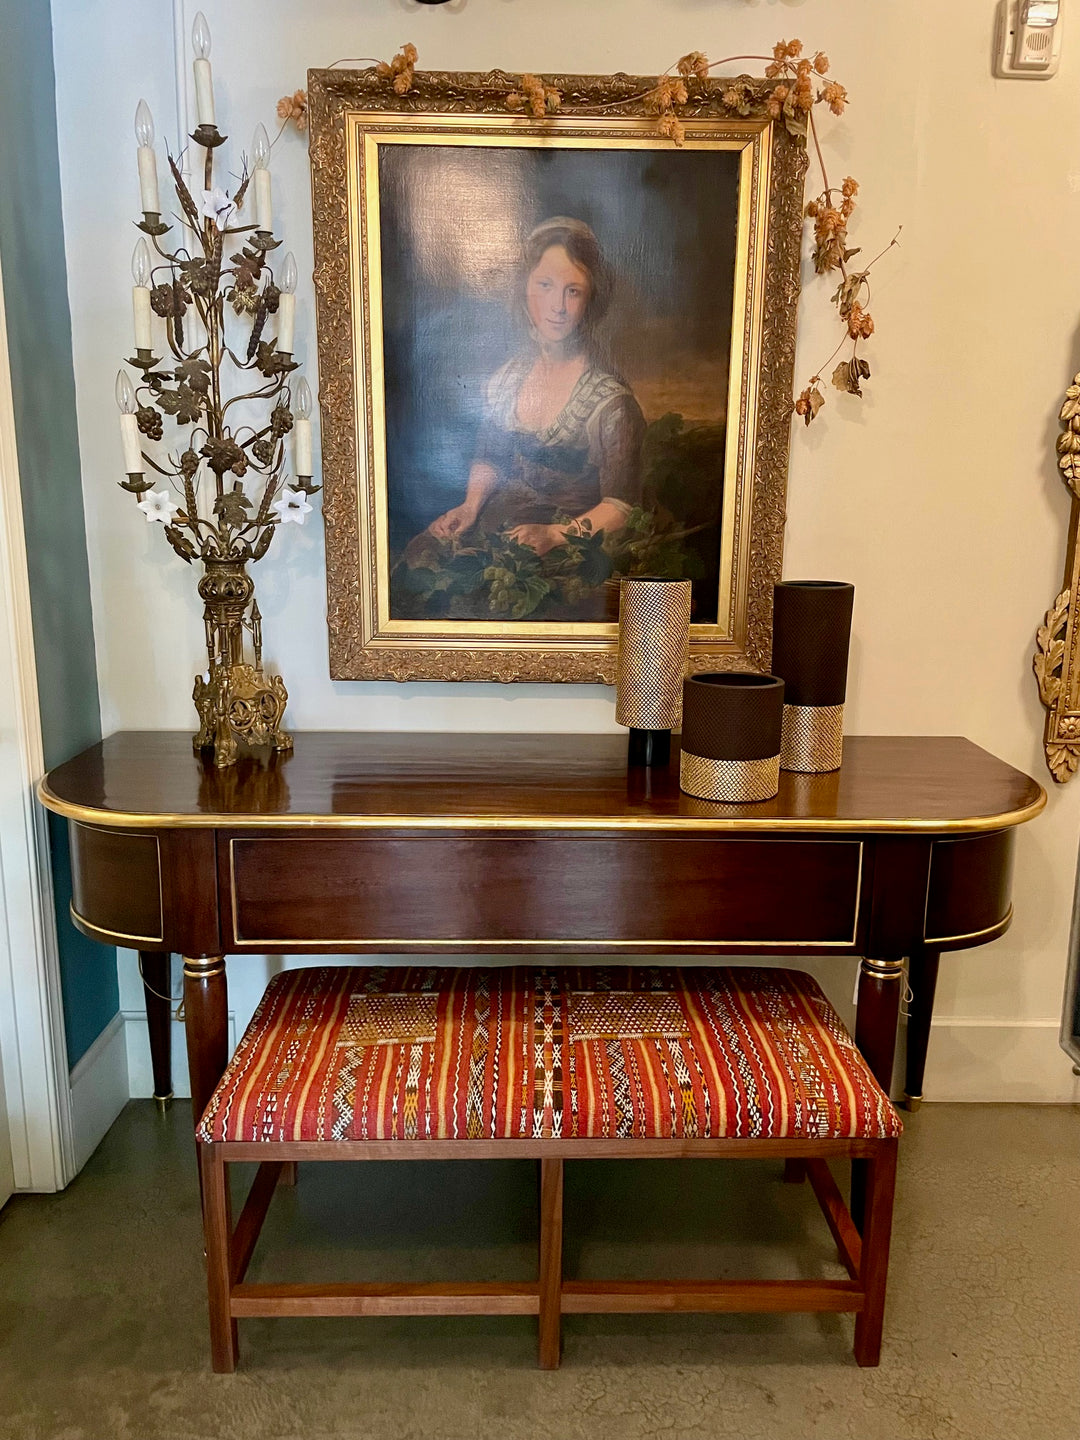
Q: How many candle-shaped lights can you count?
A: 7